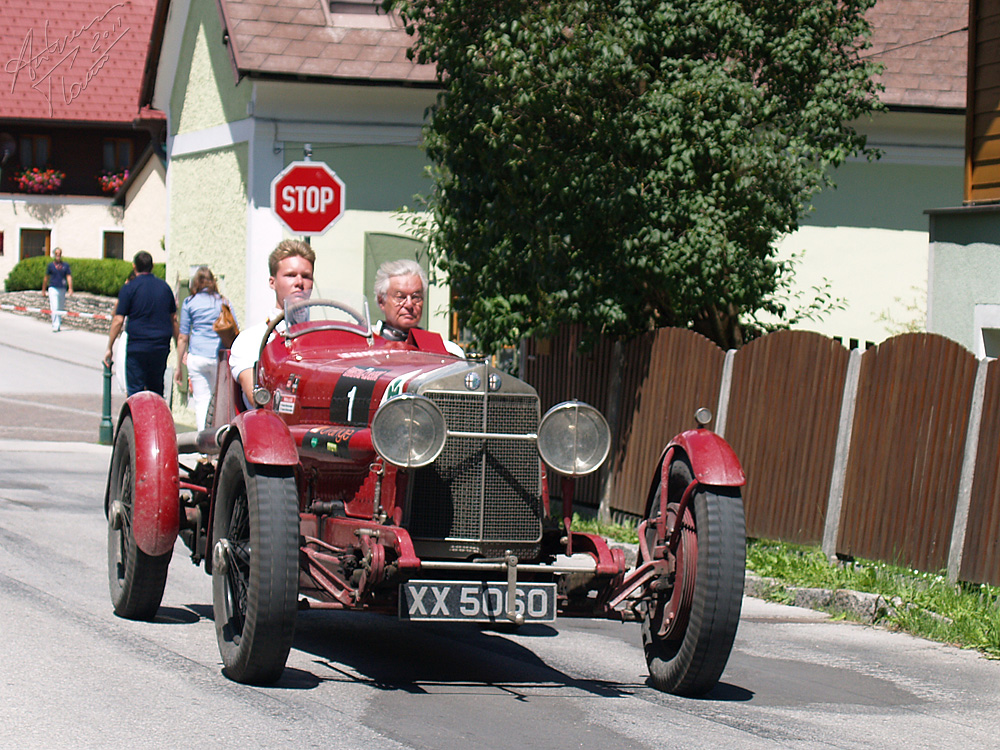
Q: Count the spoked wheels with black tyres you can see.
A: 3